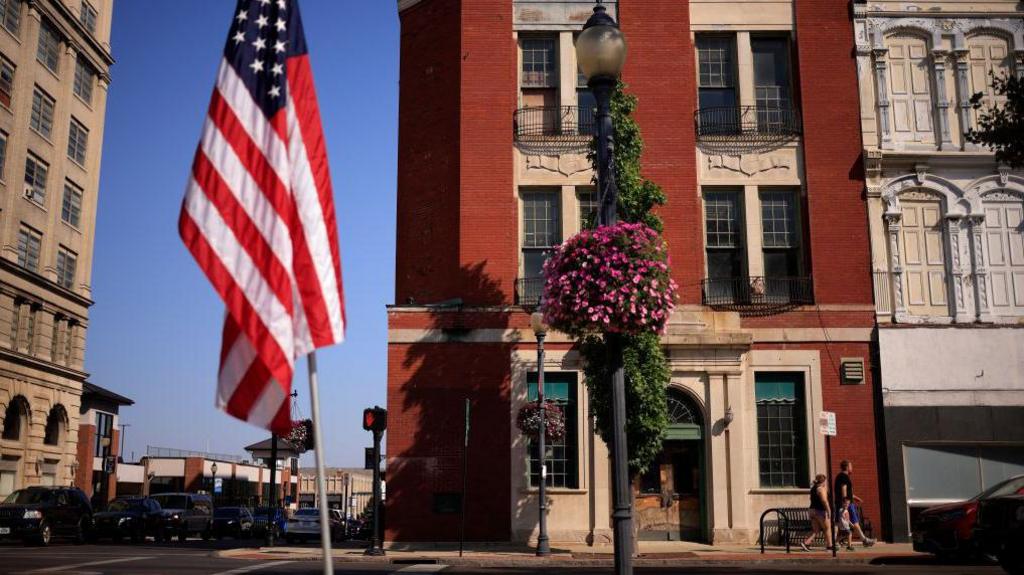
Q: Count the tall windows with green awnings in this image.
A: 2